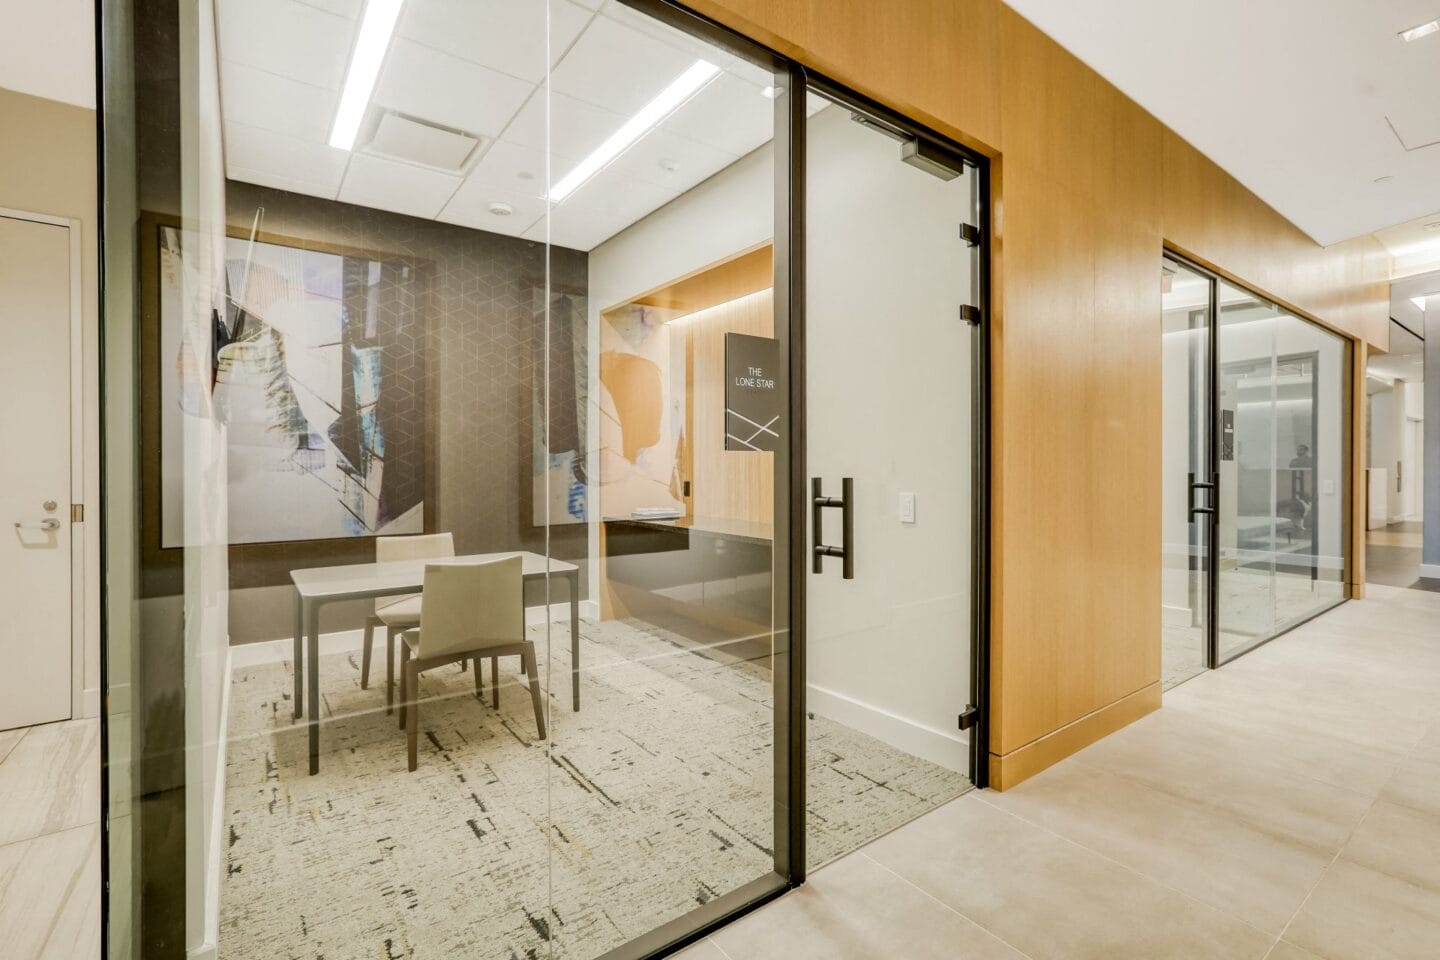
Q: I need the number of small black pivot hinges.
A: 3